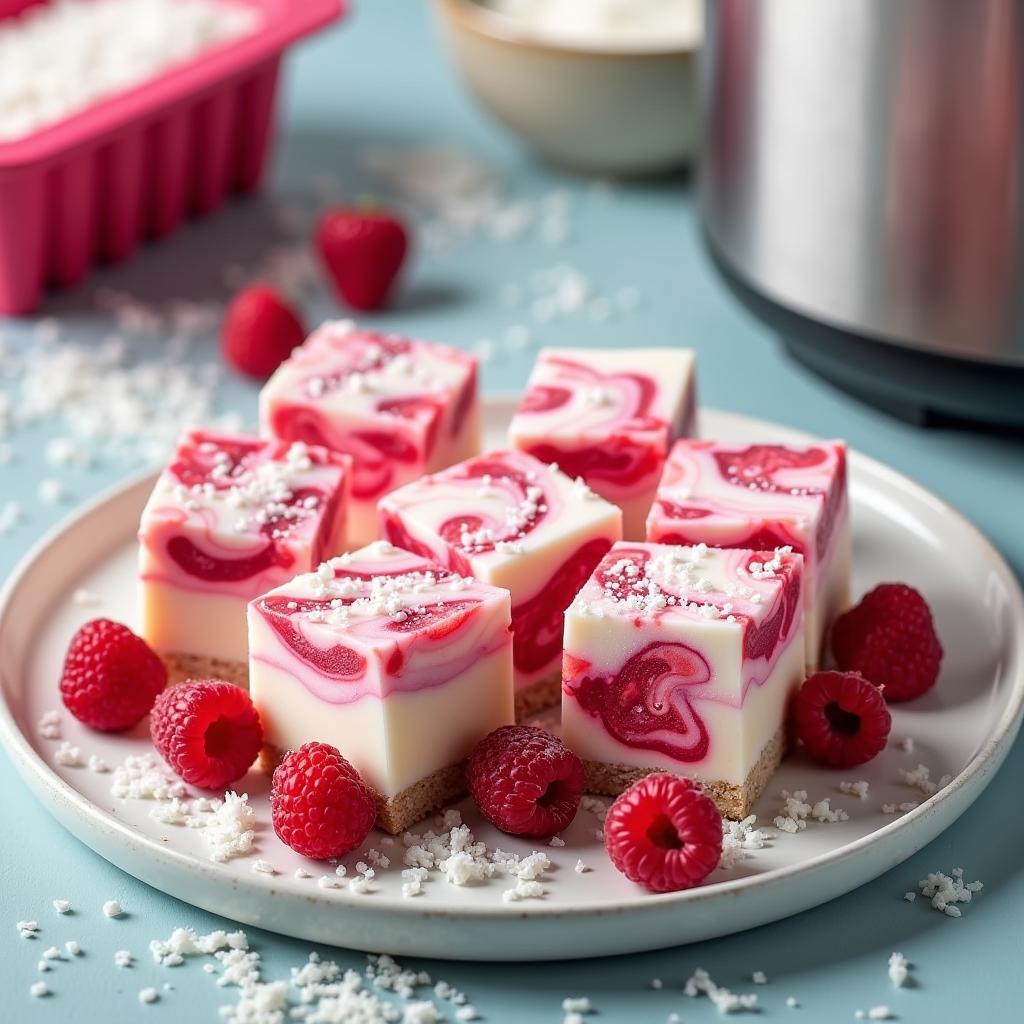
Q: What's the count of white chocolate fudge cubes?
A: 7